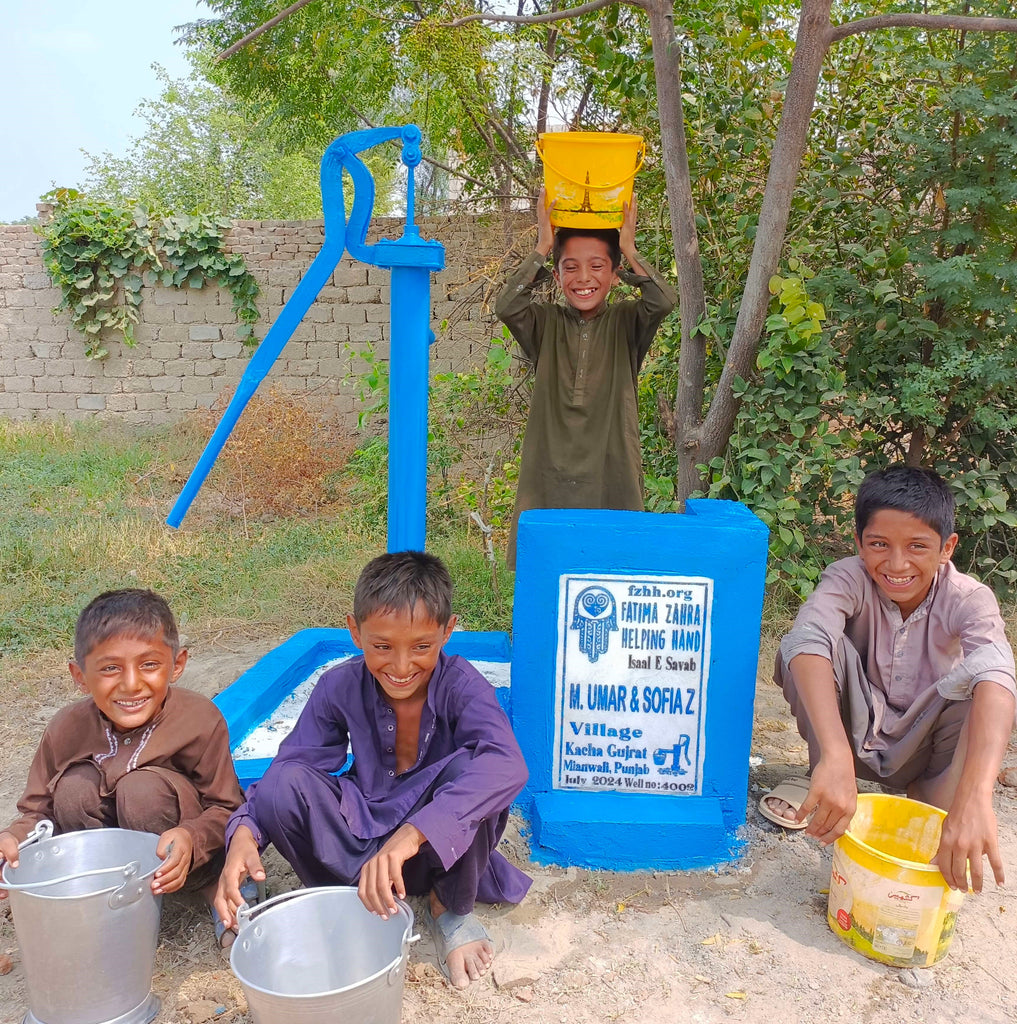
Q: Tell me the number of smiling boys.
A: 4